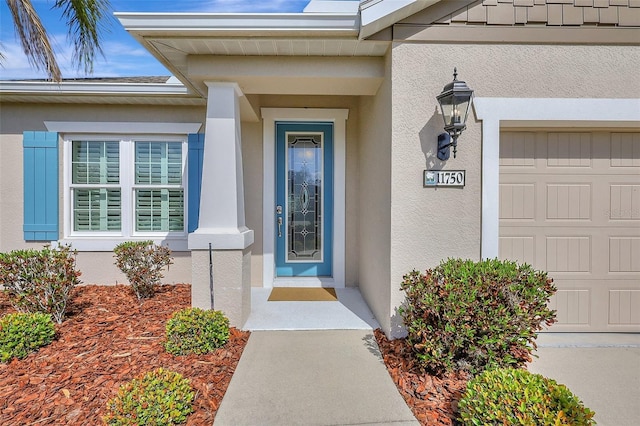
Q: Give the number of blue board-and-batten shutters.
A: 2